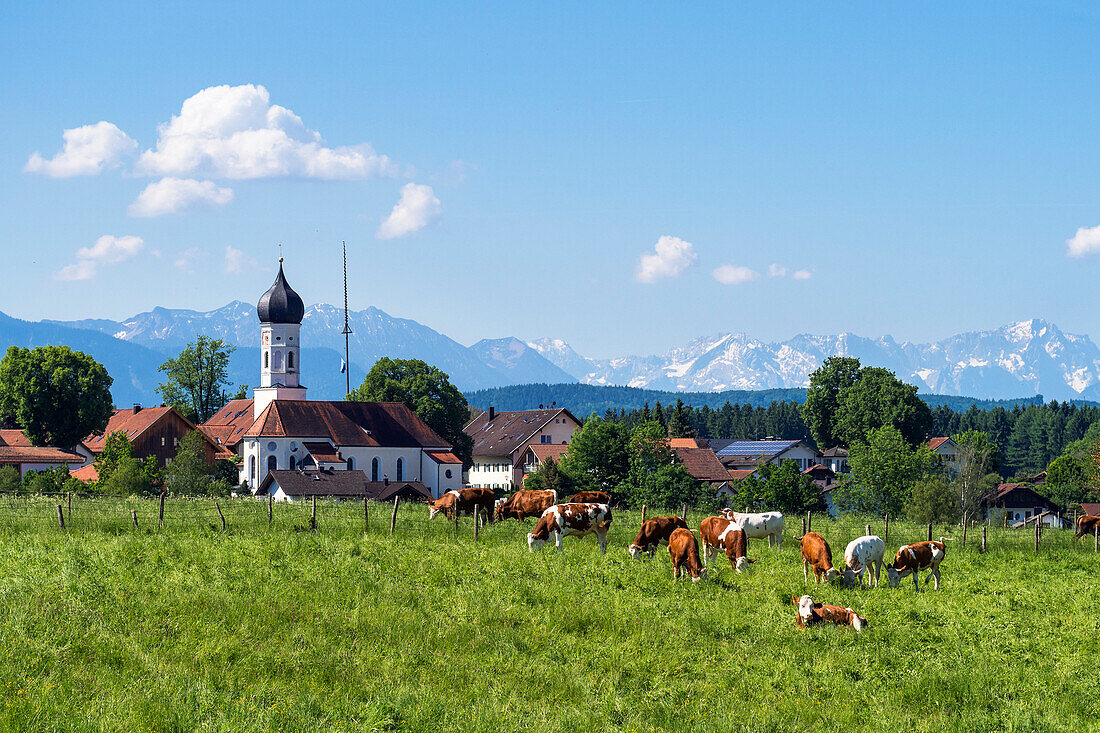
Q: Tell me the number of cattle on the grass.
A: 13